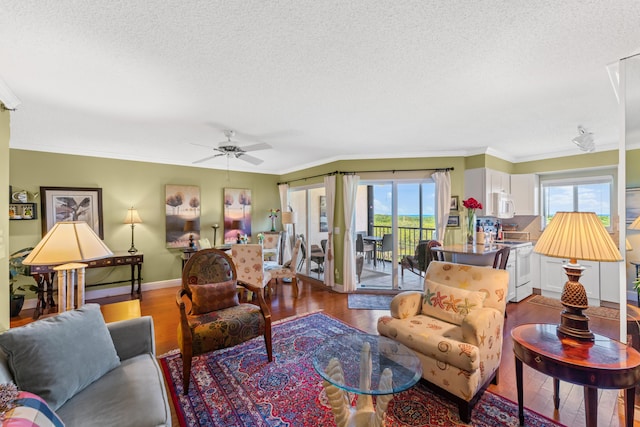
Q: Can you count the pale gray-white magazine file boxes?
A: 0